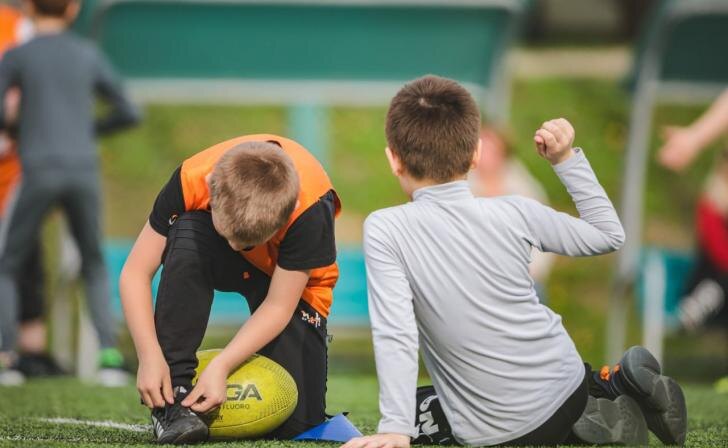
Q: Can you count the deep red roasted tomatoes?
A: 0